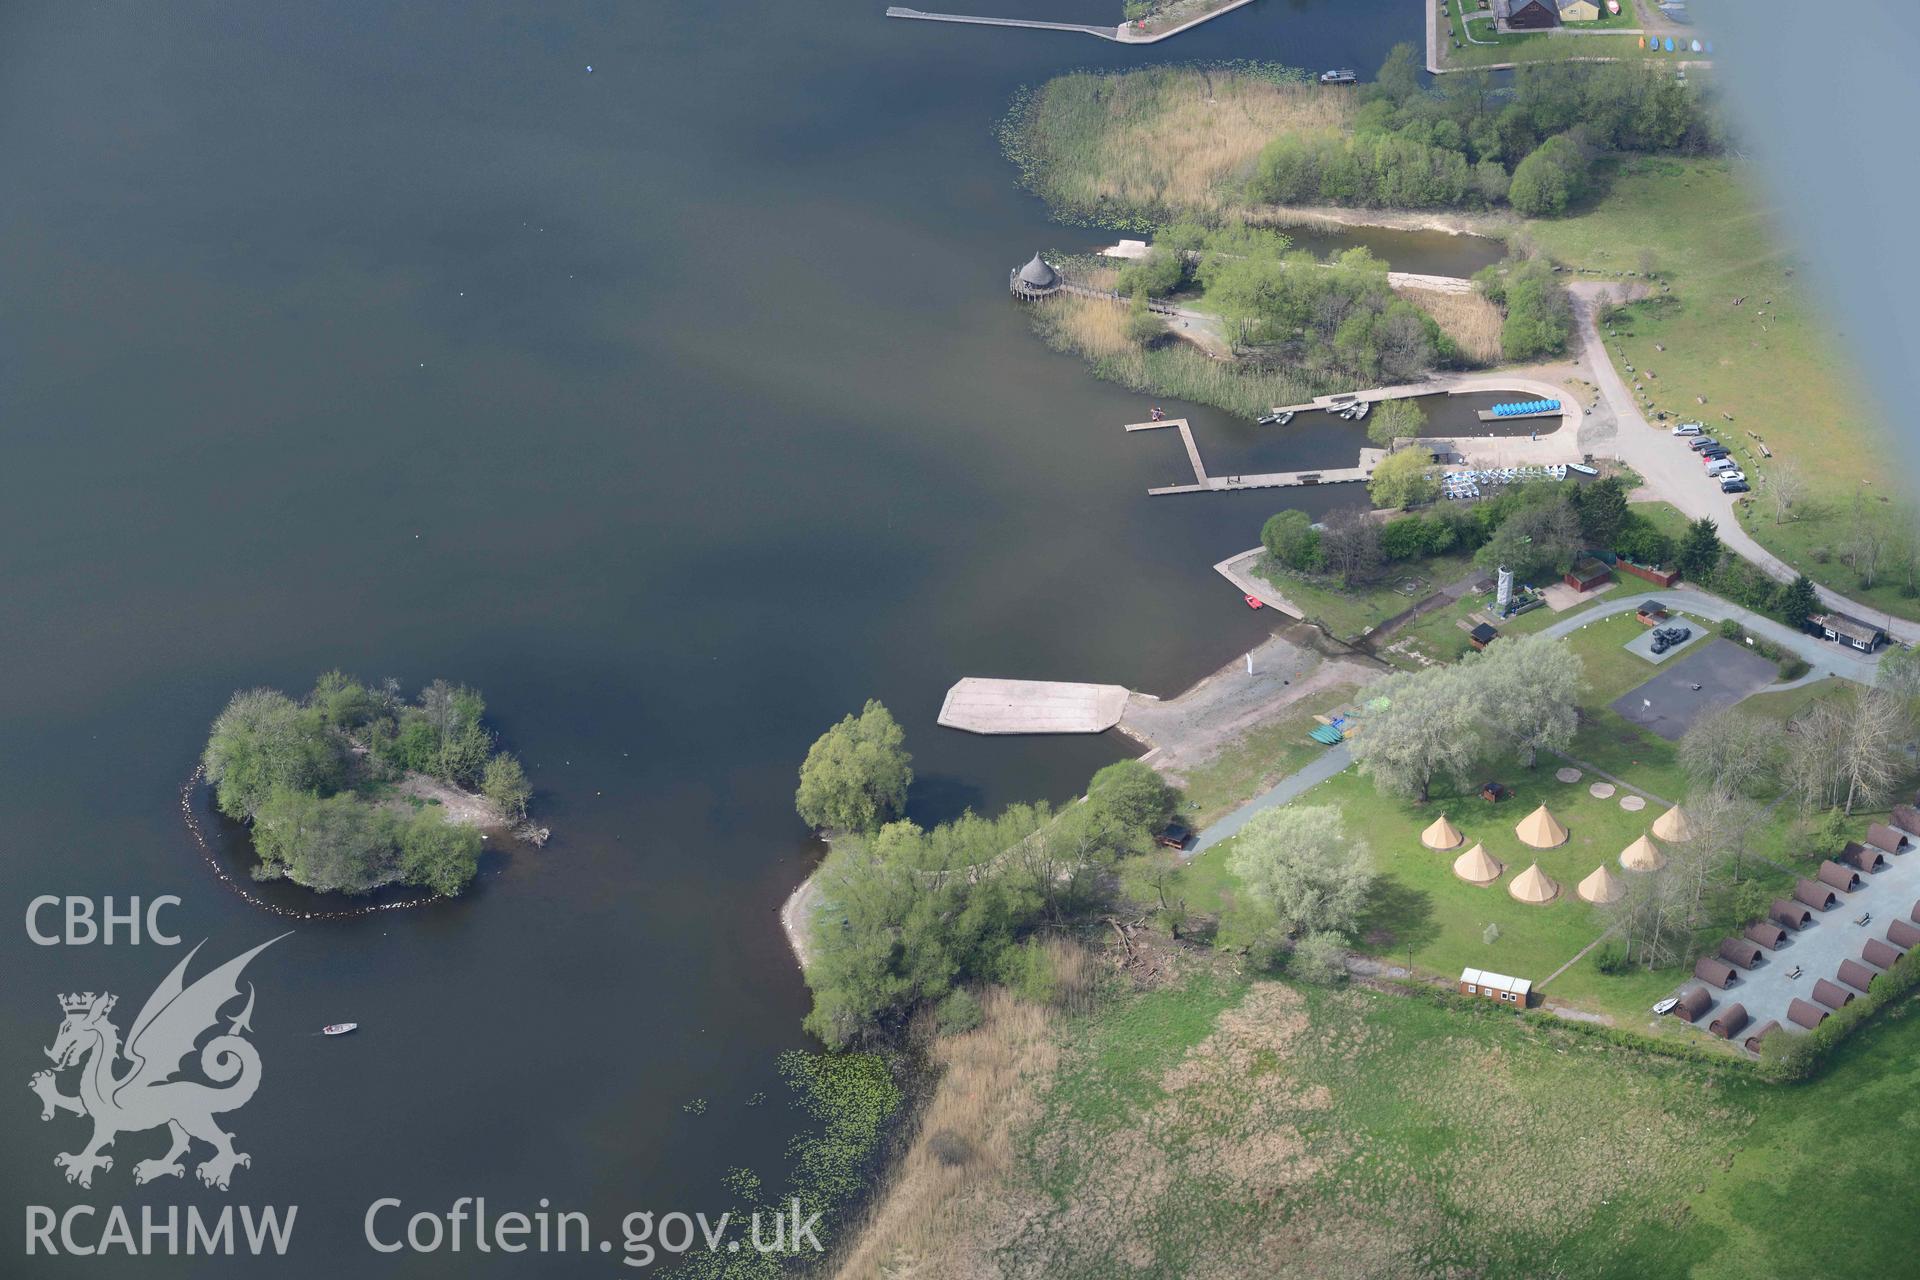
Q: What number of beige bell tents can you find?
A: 7